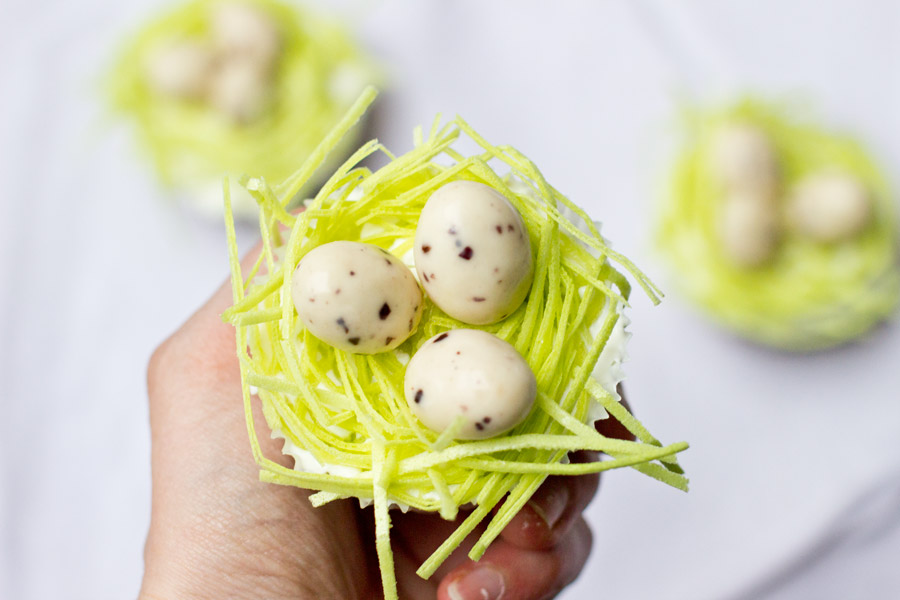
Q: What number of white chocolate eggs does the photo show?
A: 9